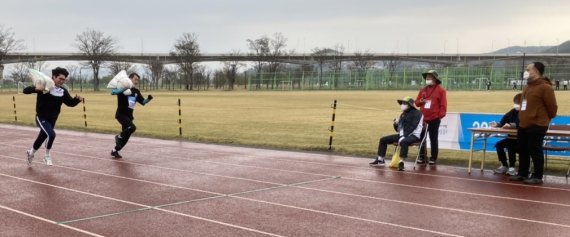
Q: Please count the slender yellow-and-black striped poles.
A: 4